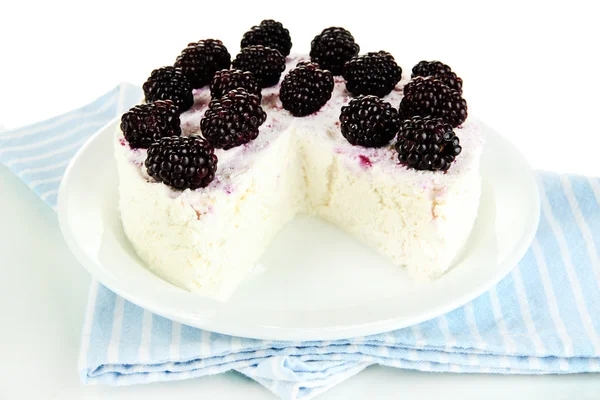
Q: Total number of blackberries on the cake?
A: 15